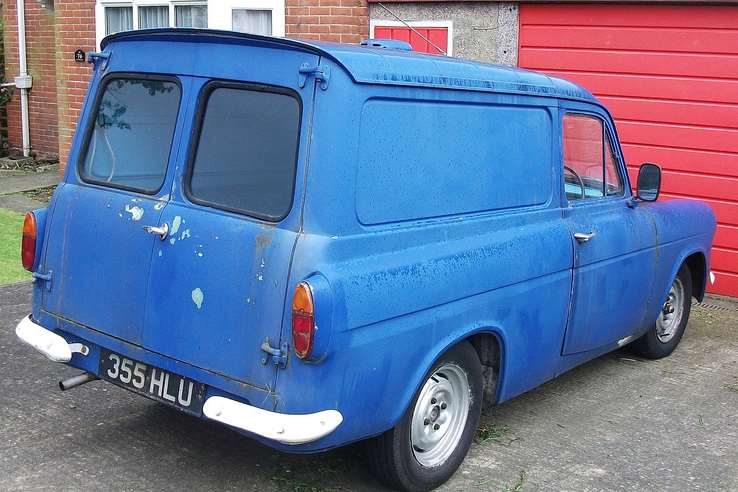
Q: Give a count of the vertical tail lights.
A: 2